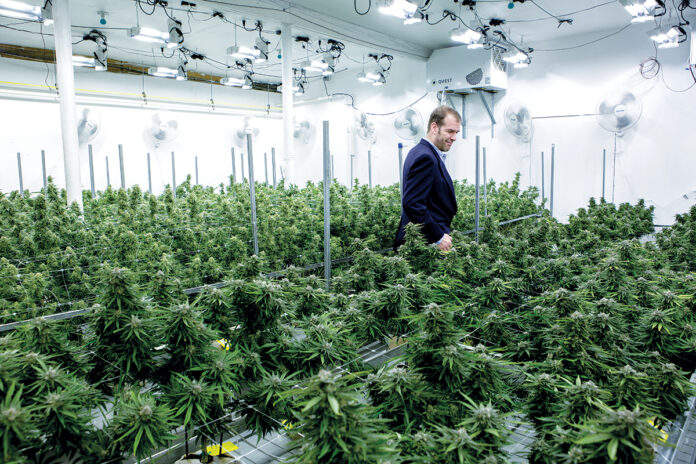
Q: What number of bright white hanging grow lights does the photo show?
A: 14